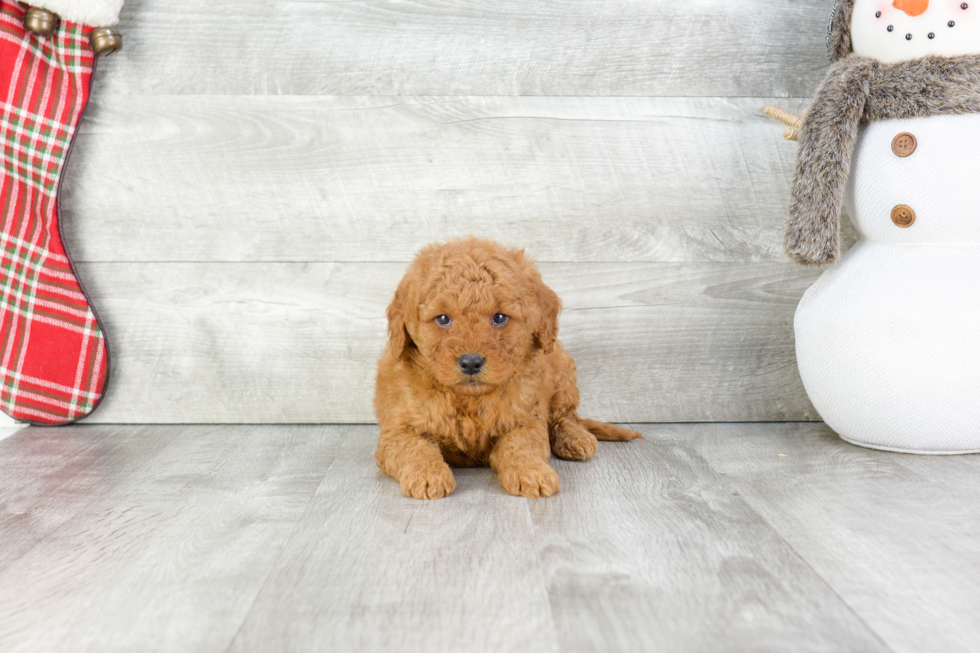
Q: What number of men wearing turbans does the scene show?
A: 0